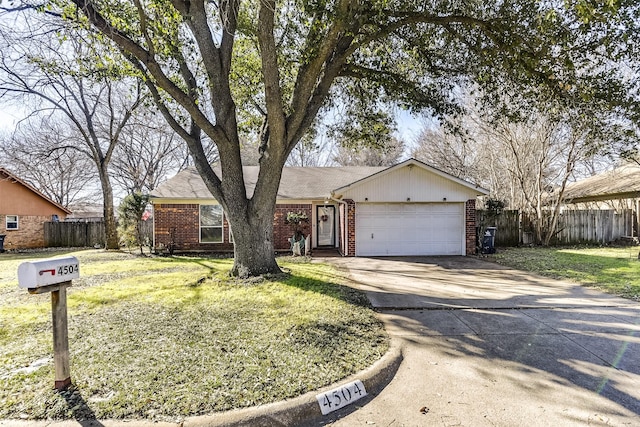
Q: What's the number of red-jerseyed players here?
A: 0